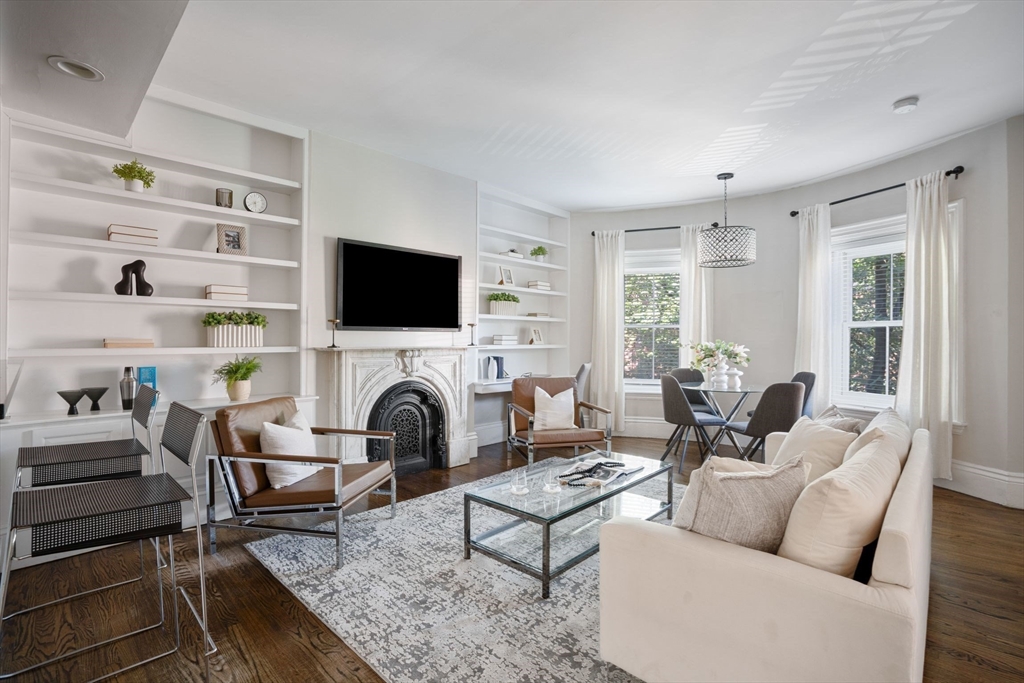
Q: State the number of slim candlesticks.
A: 2